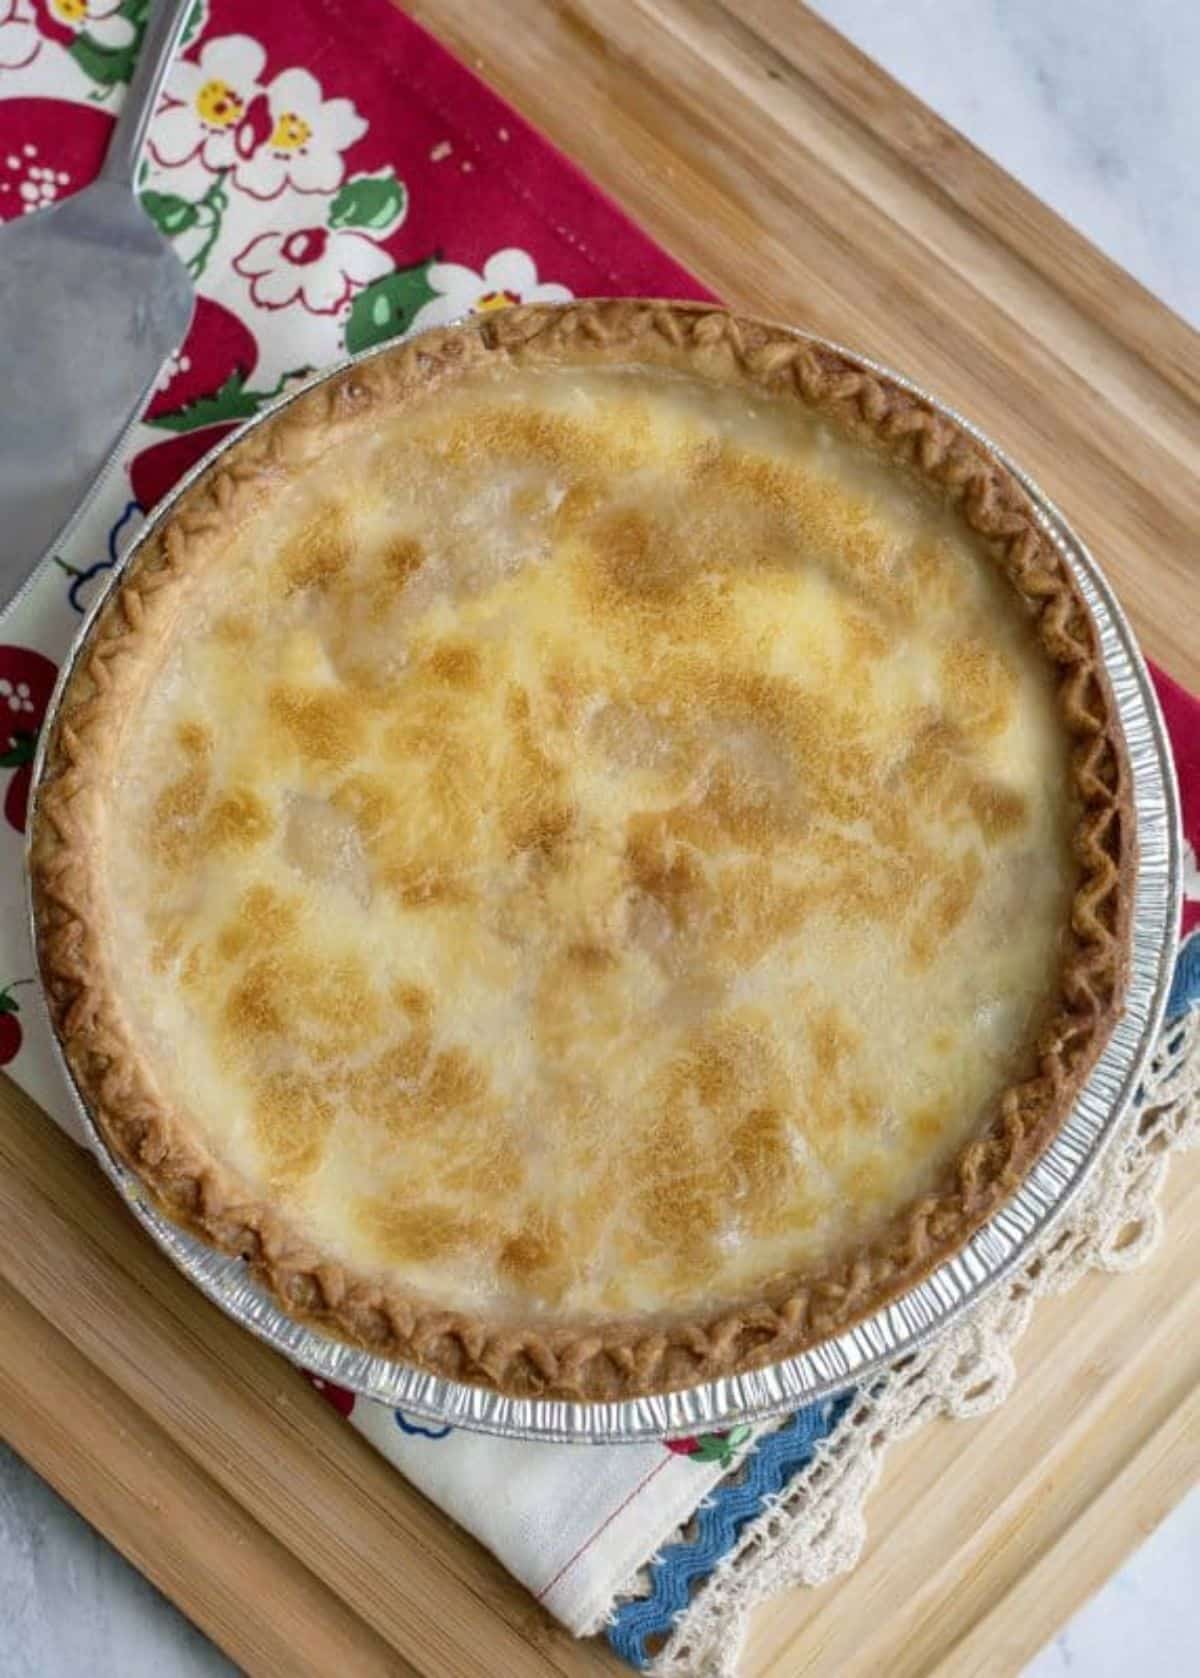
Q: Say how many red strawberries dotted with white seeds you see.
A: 3